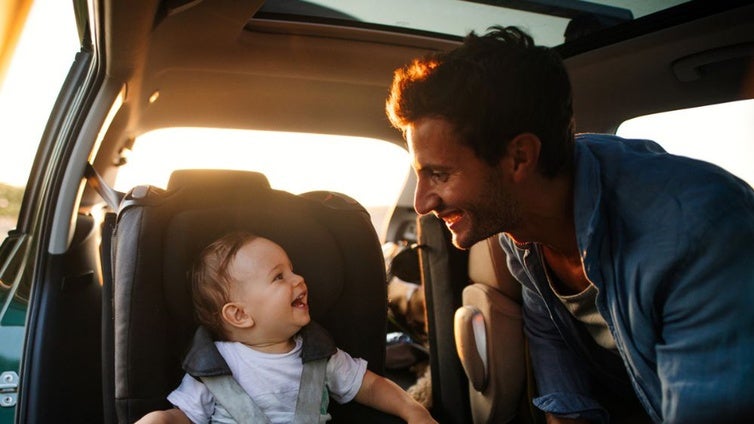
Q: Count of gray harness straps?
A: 2